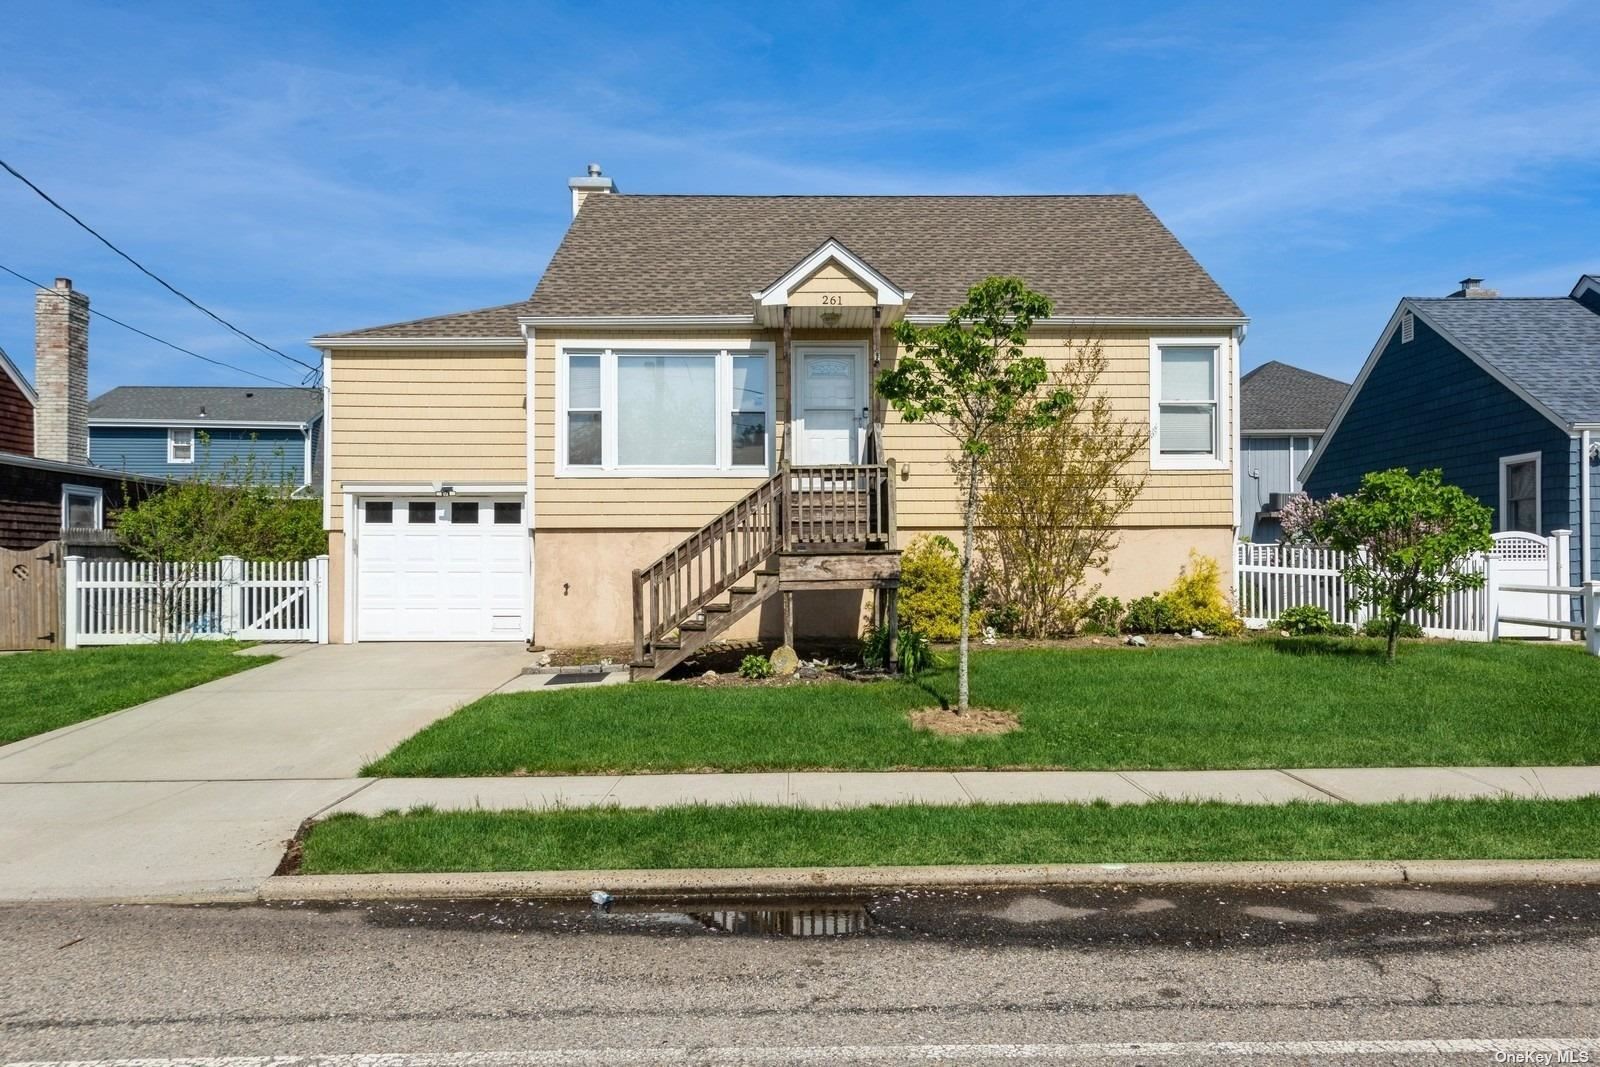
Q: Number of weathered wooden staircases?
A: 1